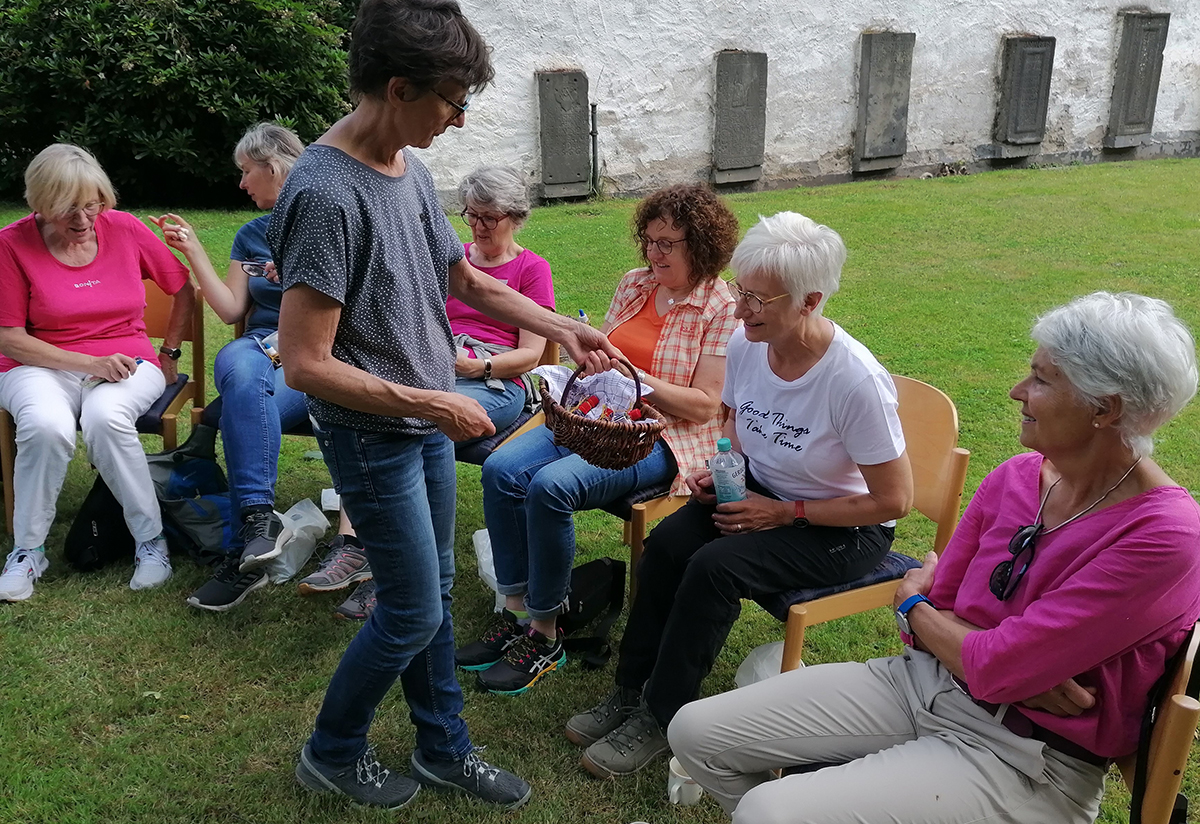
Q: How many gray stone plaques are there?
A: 5